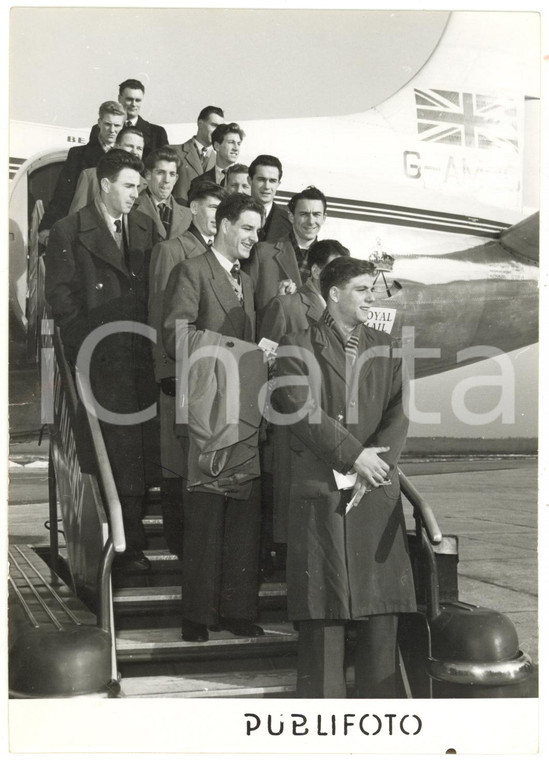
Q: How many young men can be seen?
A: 14